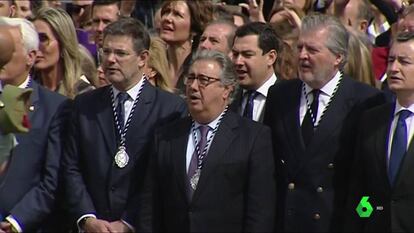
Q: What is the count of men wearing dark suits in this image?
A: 6